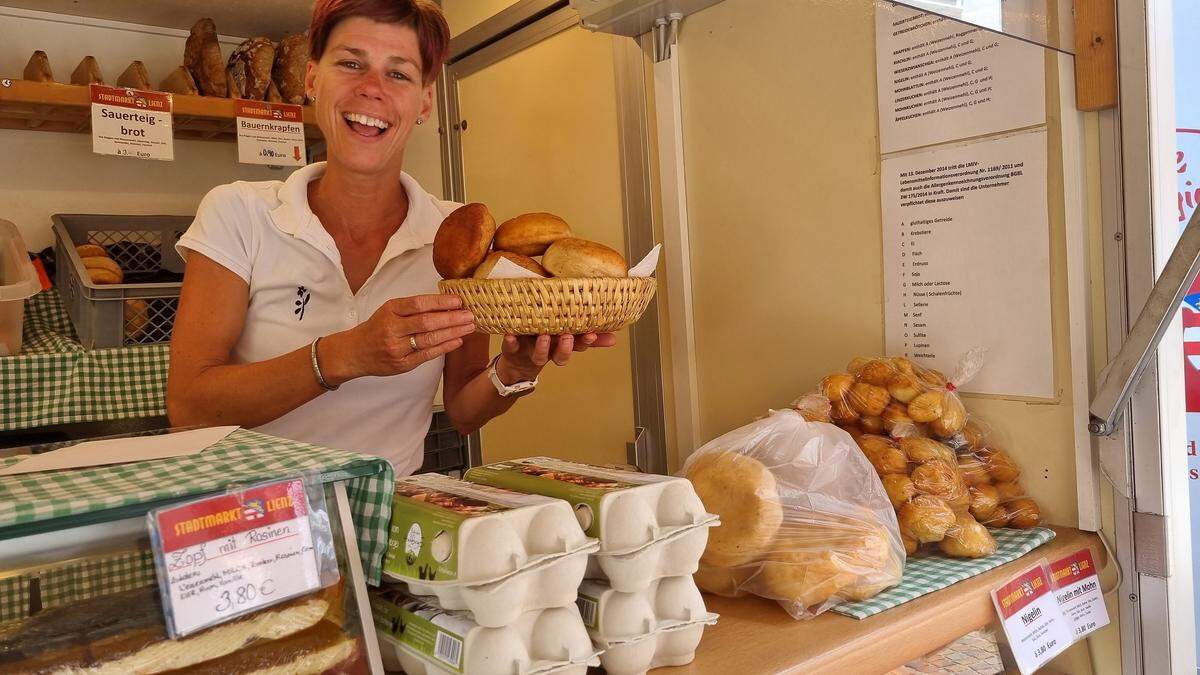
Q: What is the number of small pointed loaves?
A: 4